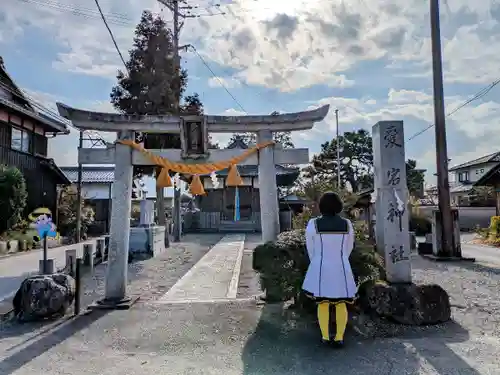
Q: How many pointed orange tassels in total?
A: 3